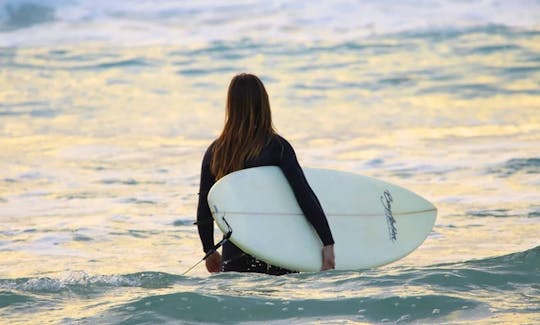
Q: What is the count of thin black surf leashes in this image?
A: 1